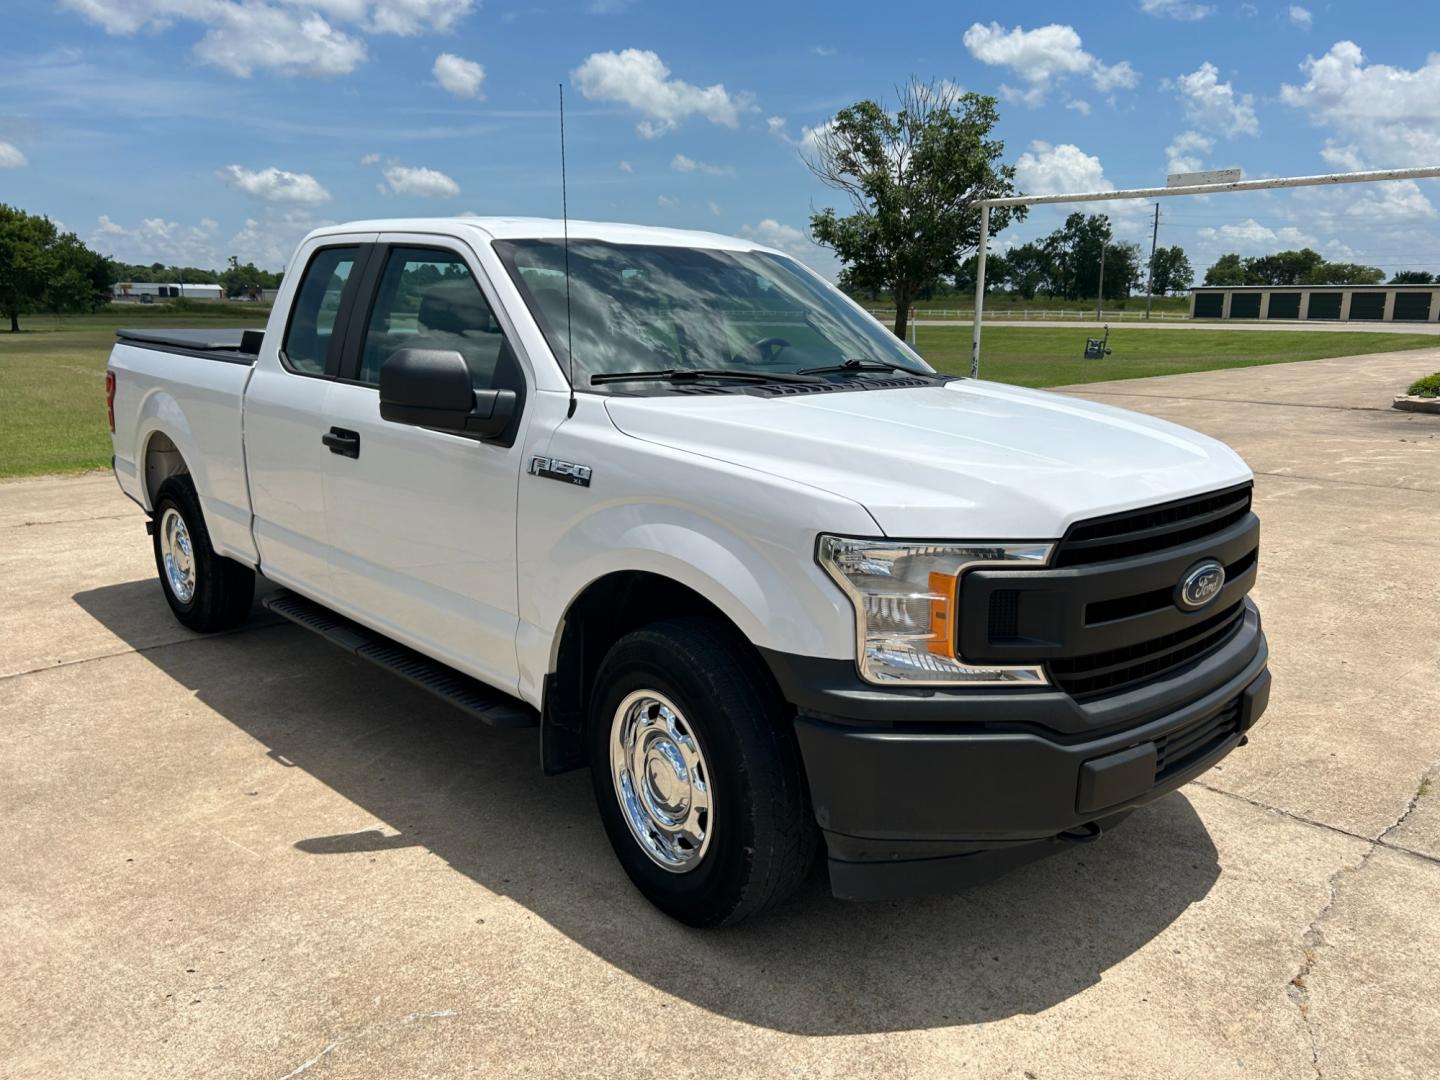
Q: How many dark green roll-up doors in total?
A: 6